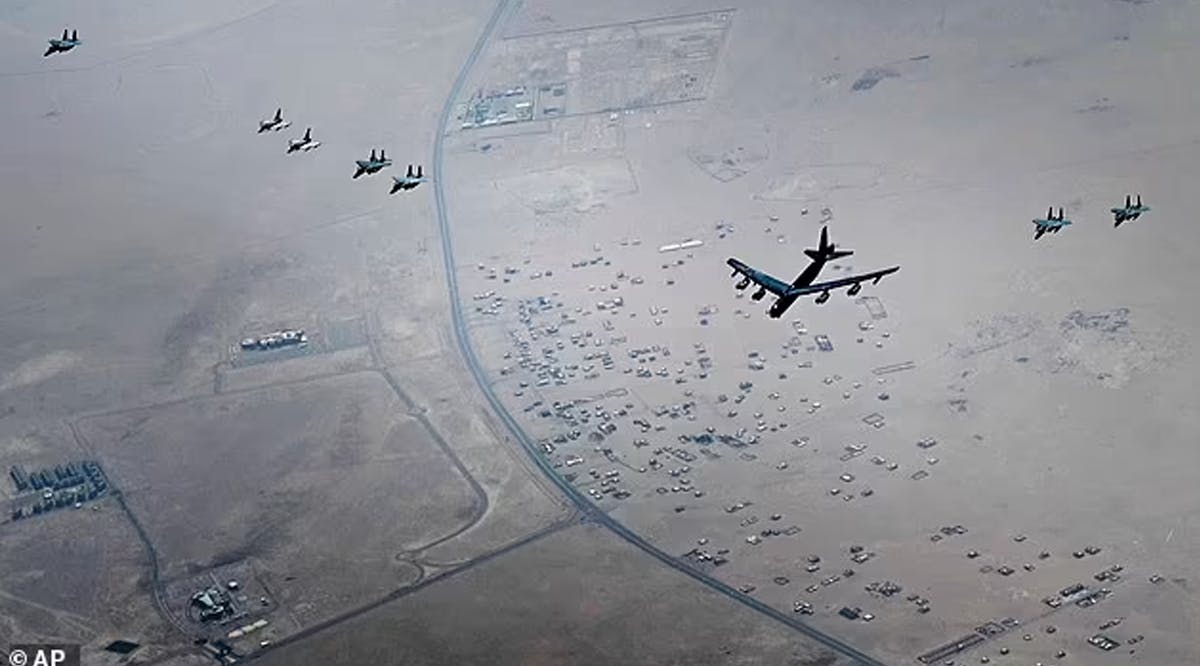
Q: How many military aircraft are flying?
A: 8